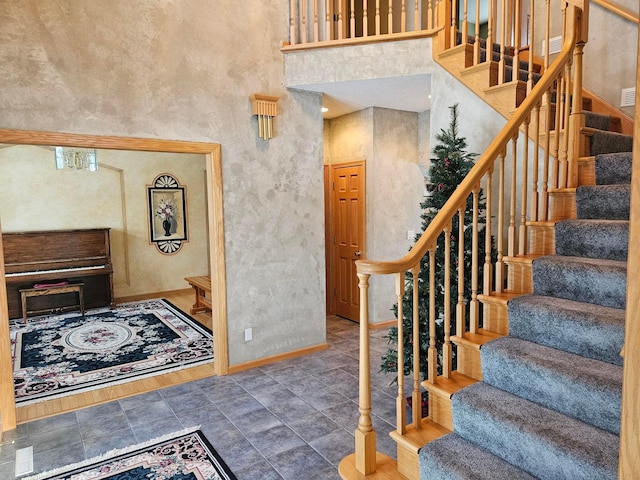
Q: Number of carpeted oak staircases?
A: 1